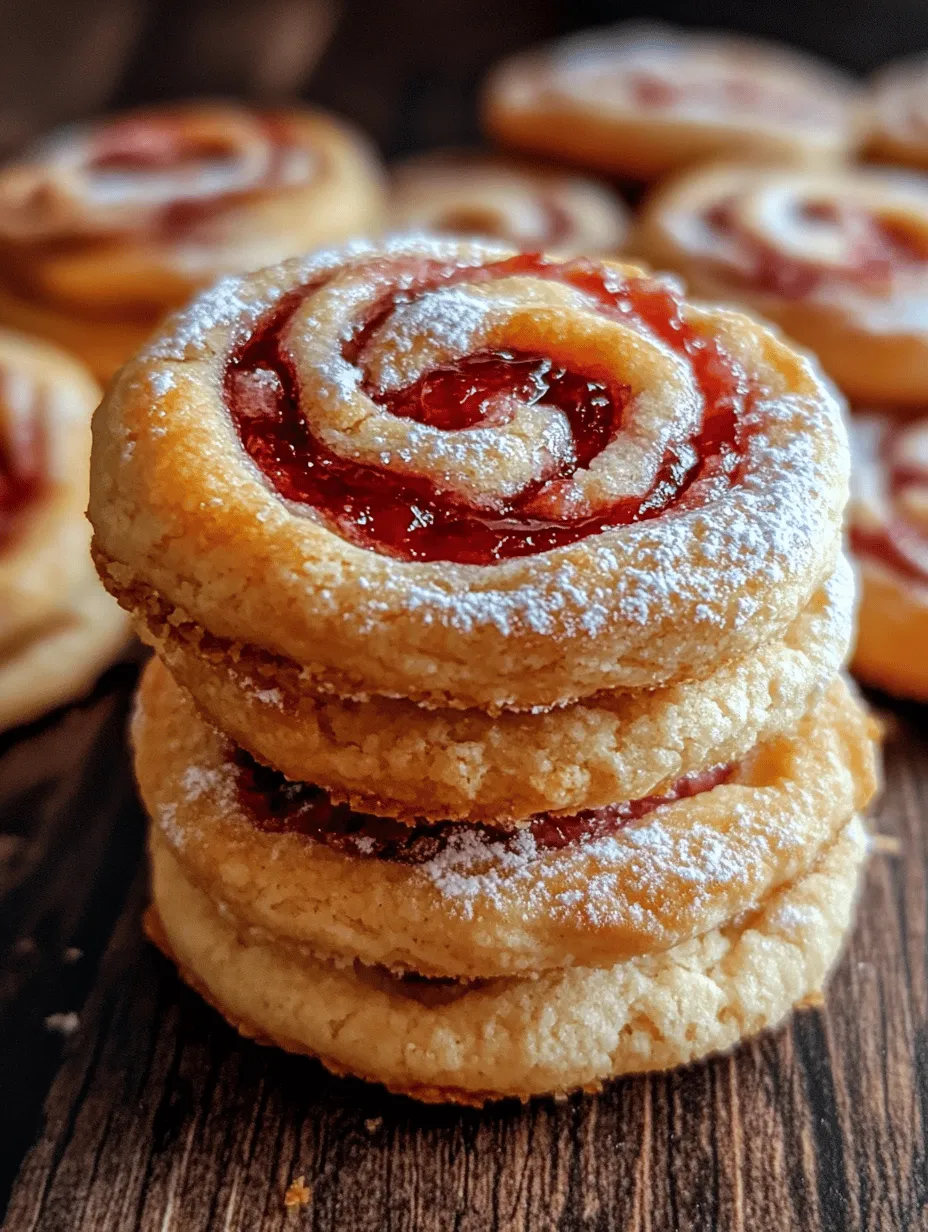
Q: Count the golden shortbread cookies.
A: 11